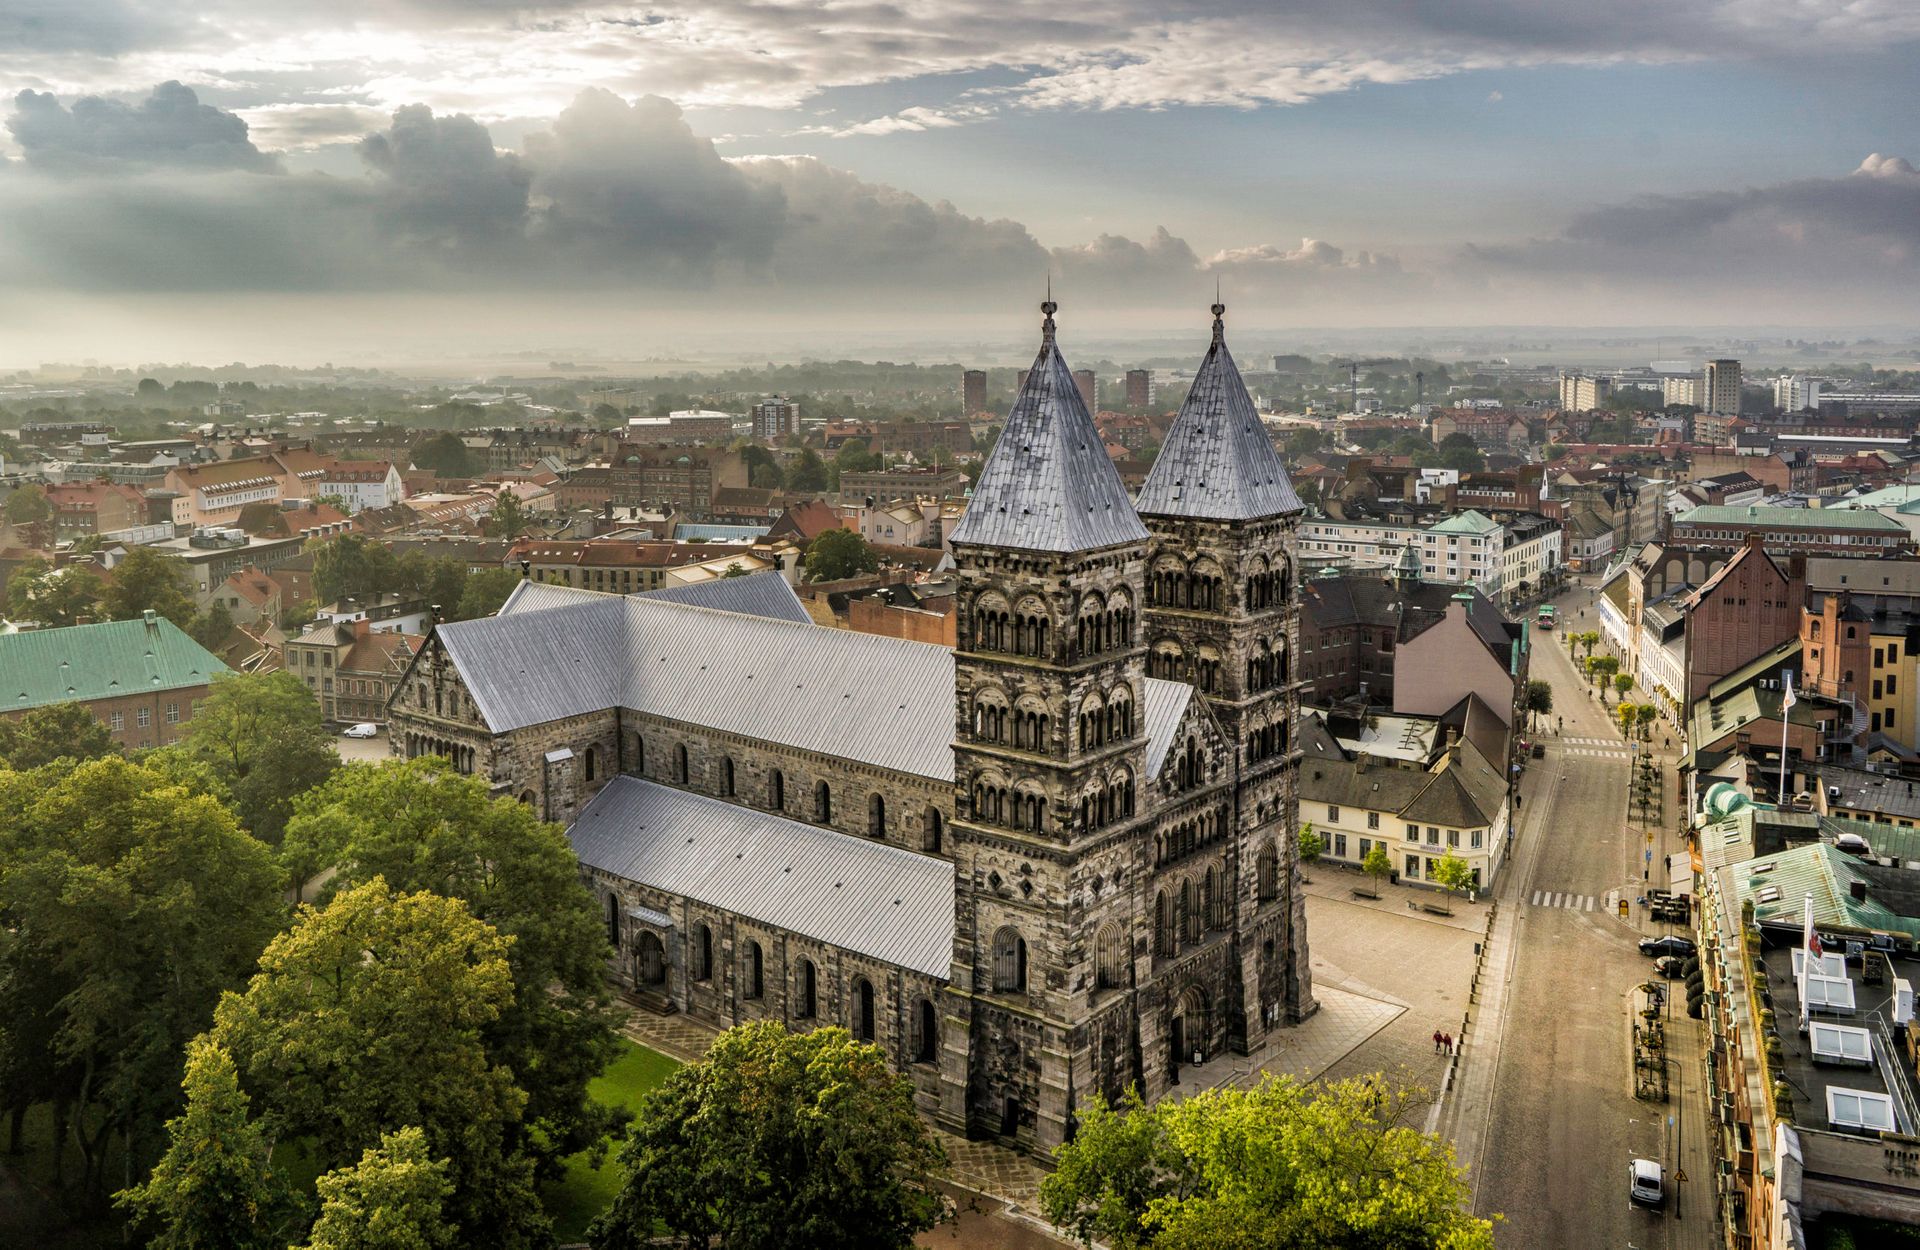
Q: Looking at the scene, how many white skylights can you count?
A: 4